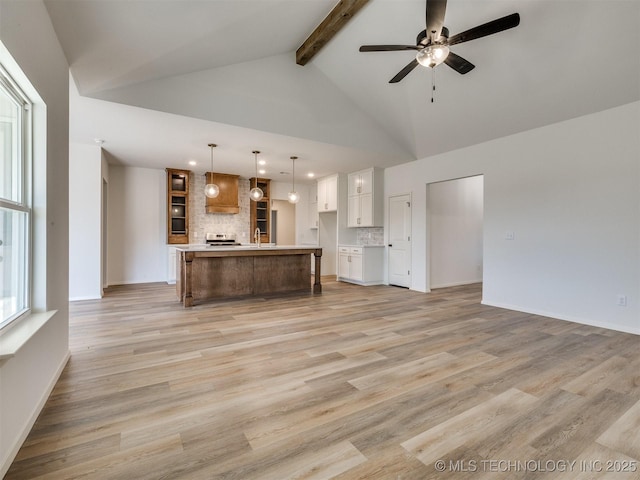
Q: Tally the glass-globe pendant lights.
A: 3